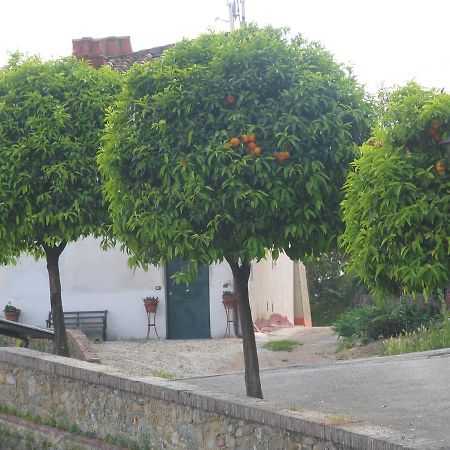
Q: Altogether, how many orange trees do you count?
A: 3